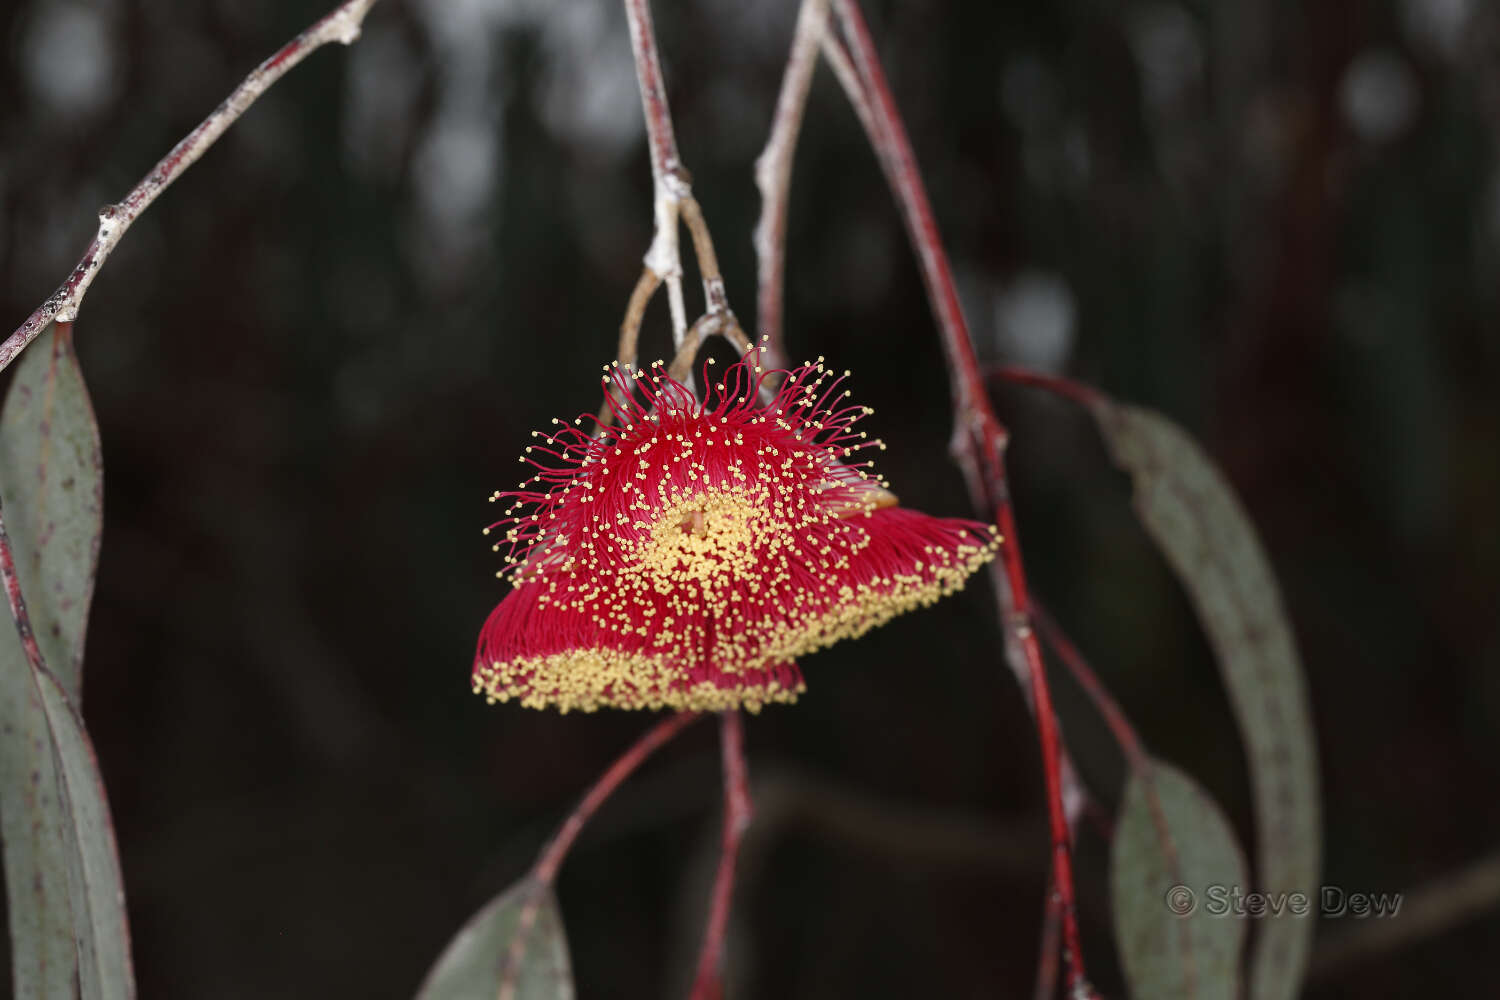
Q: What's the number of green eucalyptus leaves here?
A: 5